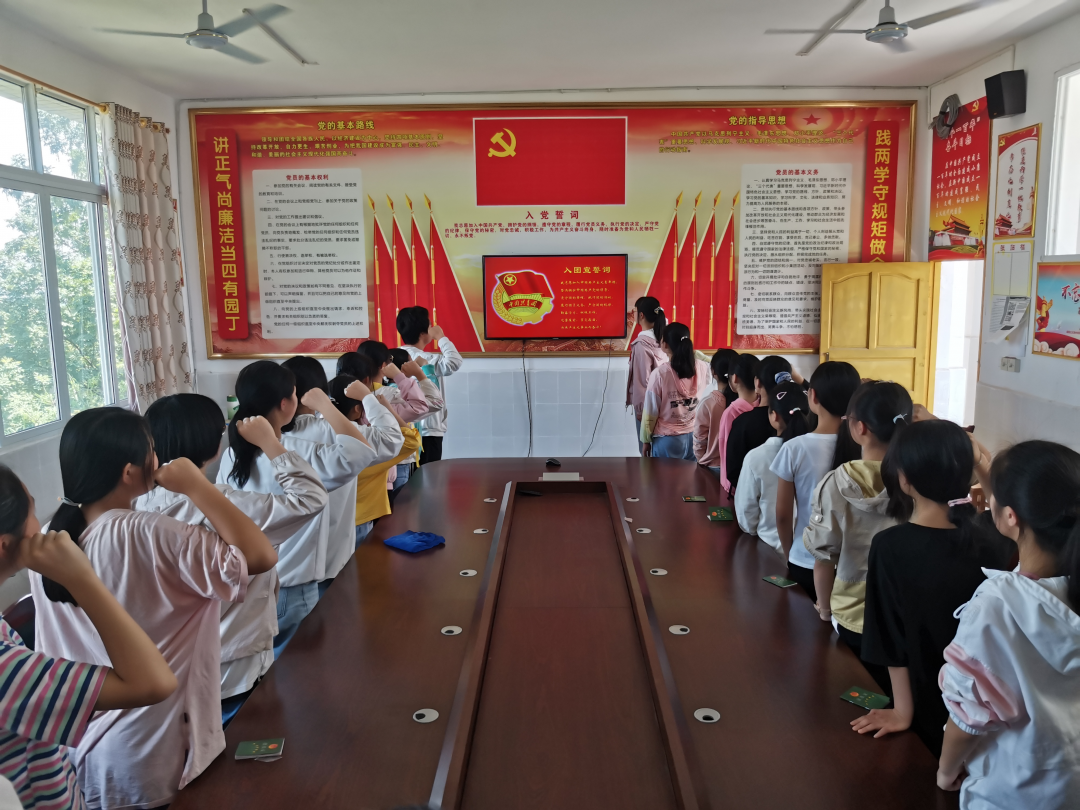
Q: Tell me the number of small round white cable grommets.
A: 10